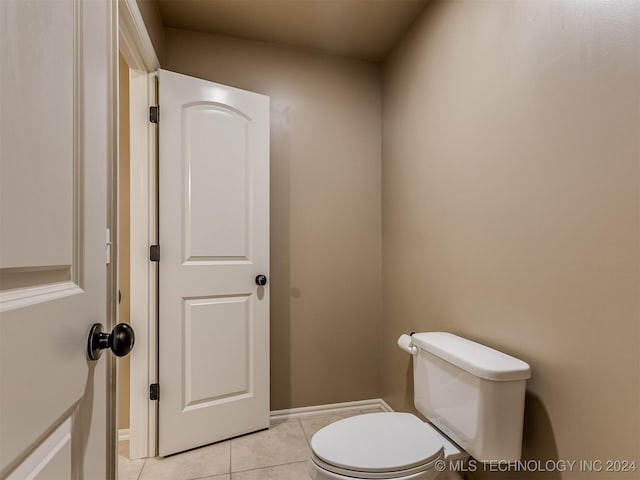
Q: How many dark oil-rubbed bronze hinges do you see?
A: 3